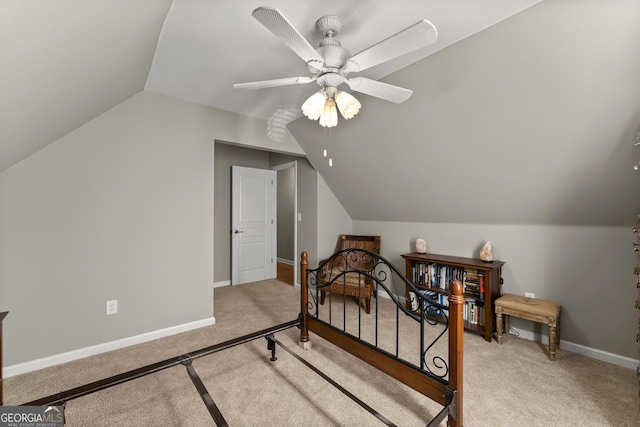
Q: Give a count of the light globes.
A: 3